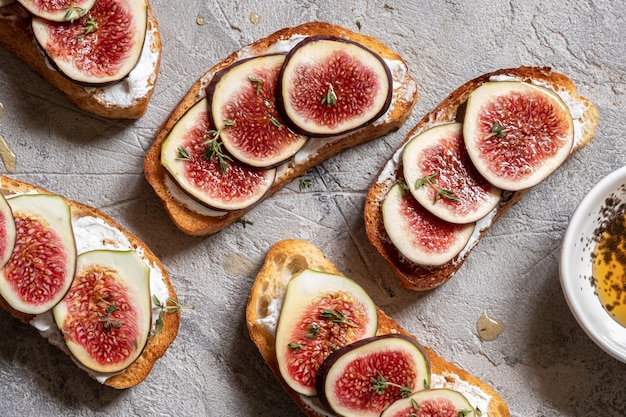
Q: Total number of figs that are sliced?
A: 14